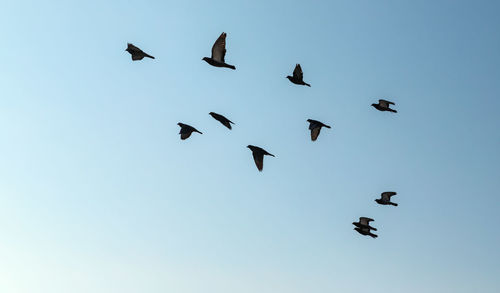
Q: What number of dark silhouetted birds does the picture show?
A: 11